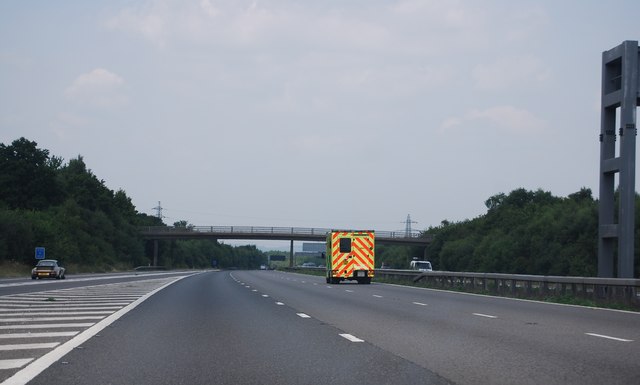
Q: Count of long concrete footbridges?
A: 1